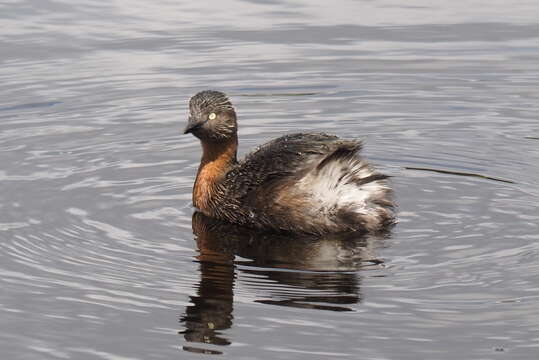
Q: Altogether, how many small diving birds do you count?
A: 1